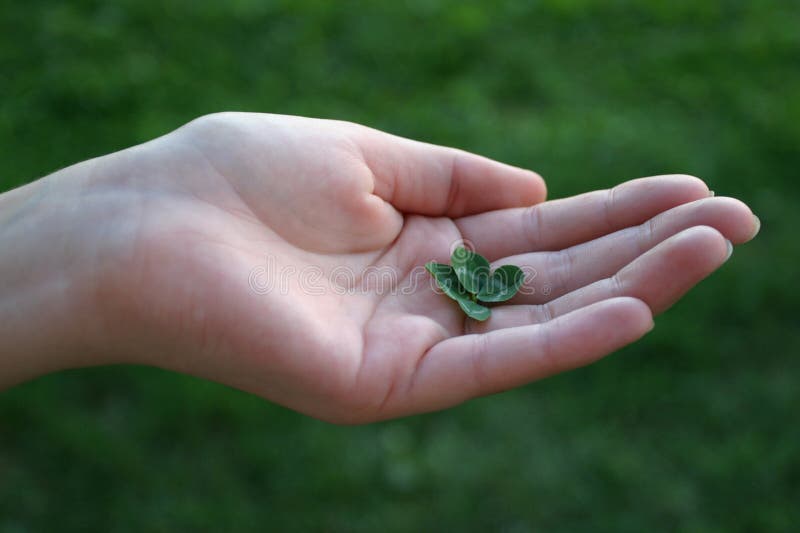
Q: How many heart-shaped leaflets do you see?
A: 4